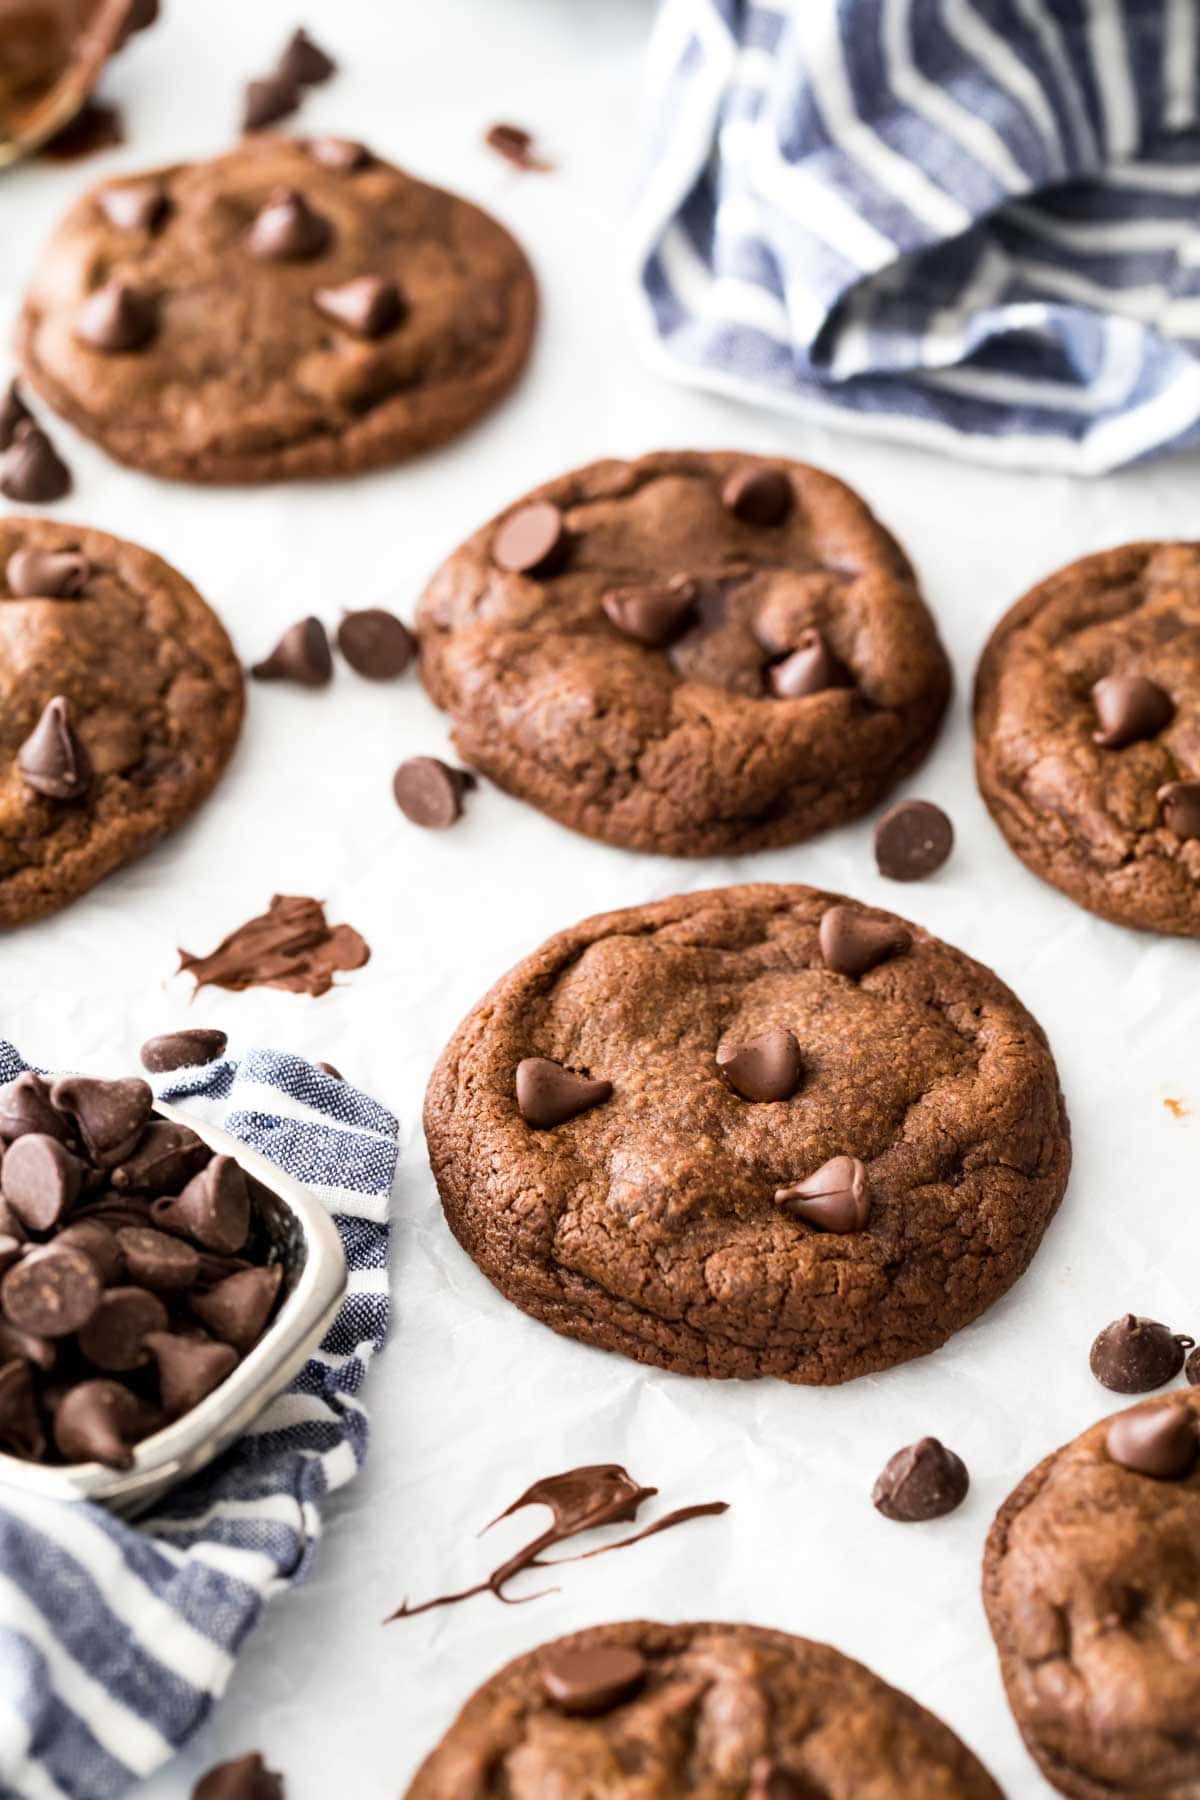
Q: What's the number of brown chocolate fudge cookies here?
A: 7